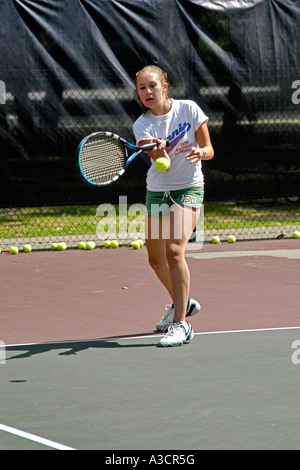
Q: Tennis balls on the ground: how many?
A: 13